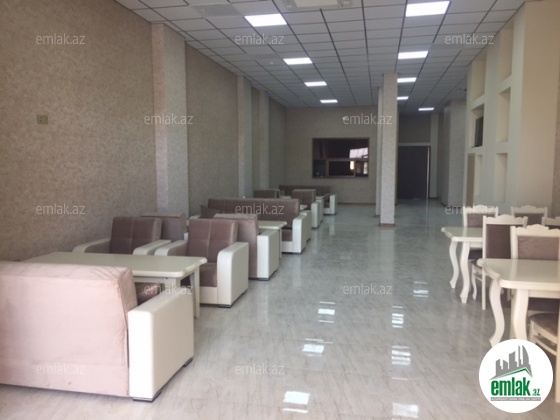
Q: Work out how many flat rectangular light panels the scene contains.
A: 9